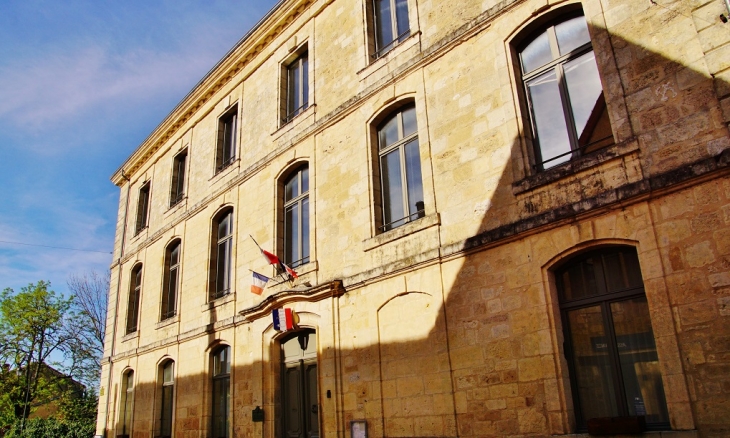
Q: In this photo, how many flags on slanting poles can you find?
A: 3